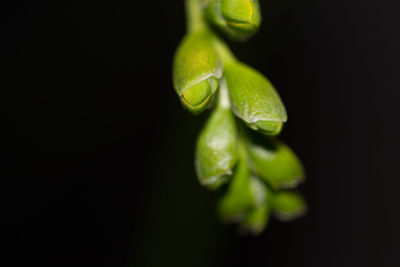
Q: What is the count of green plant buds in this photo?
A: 8